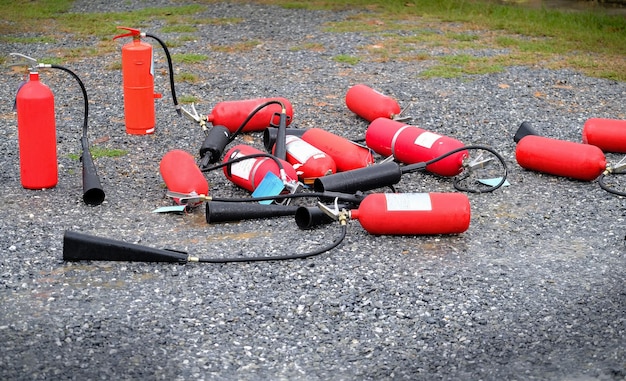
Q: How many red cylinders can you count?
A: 12